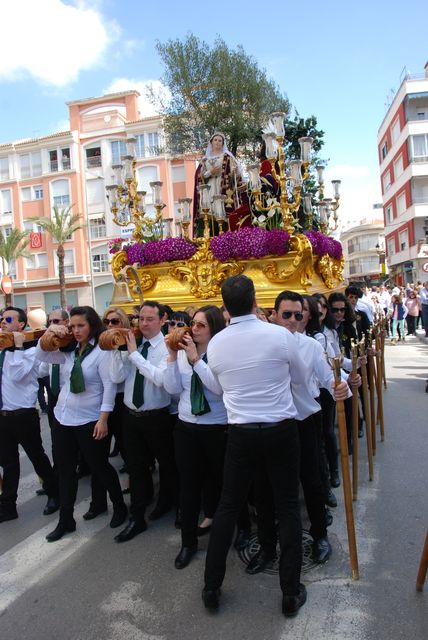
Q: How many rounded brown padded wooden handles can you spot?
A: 4